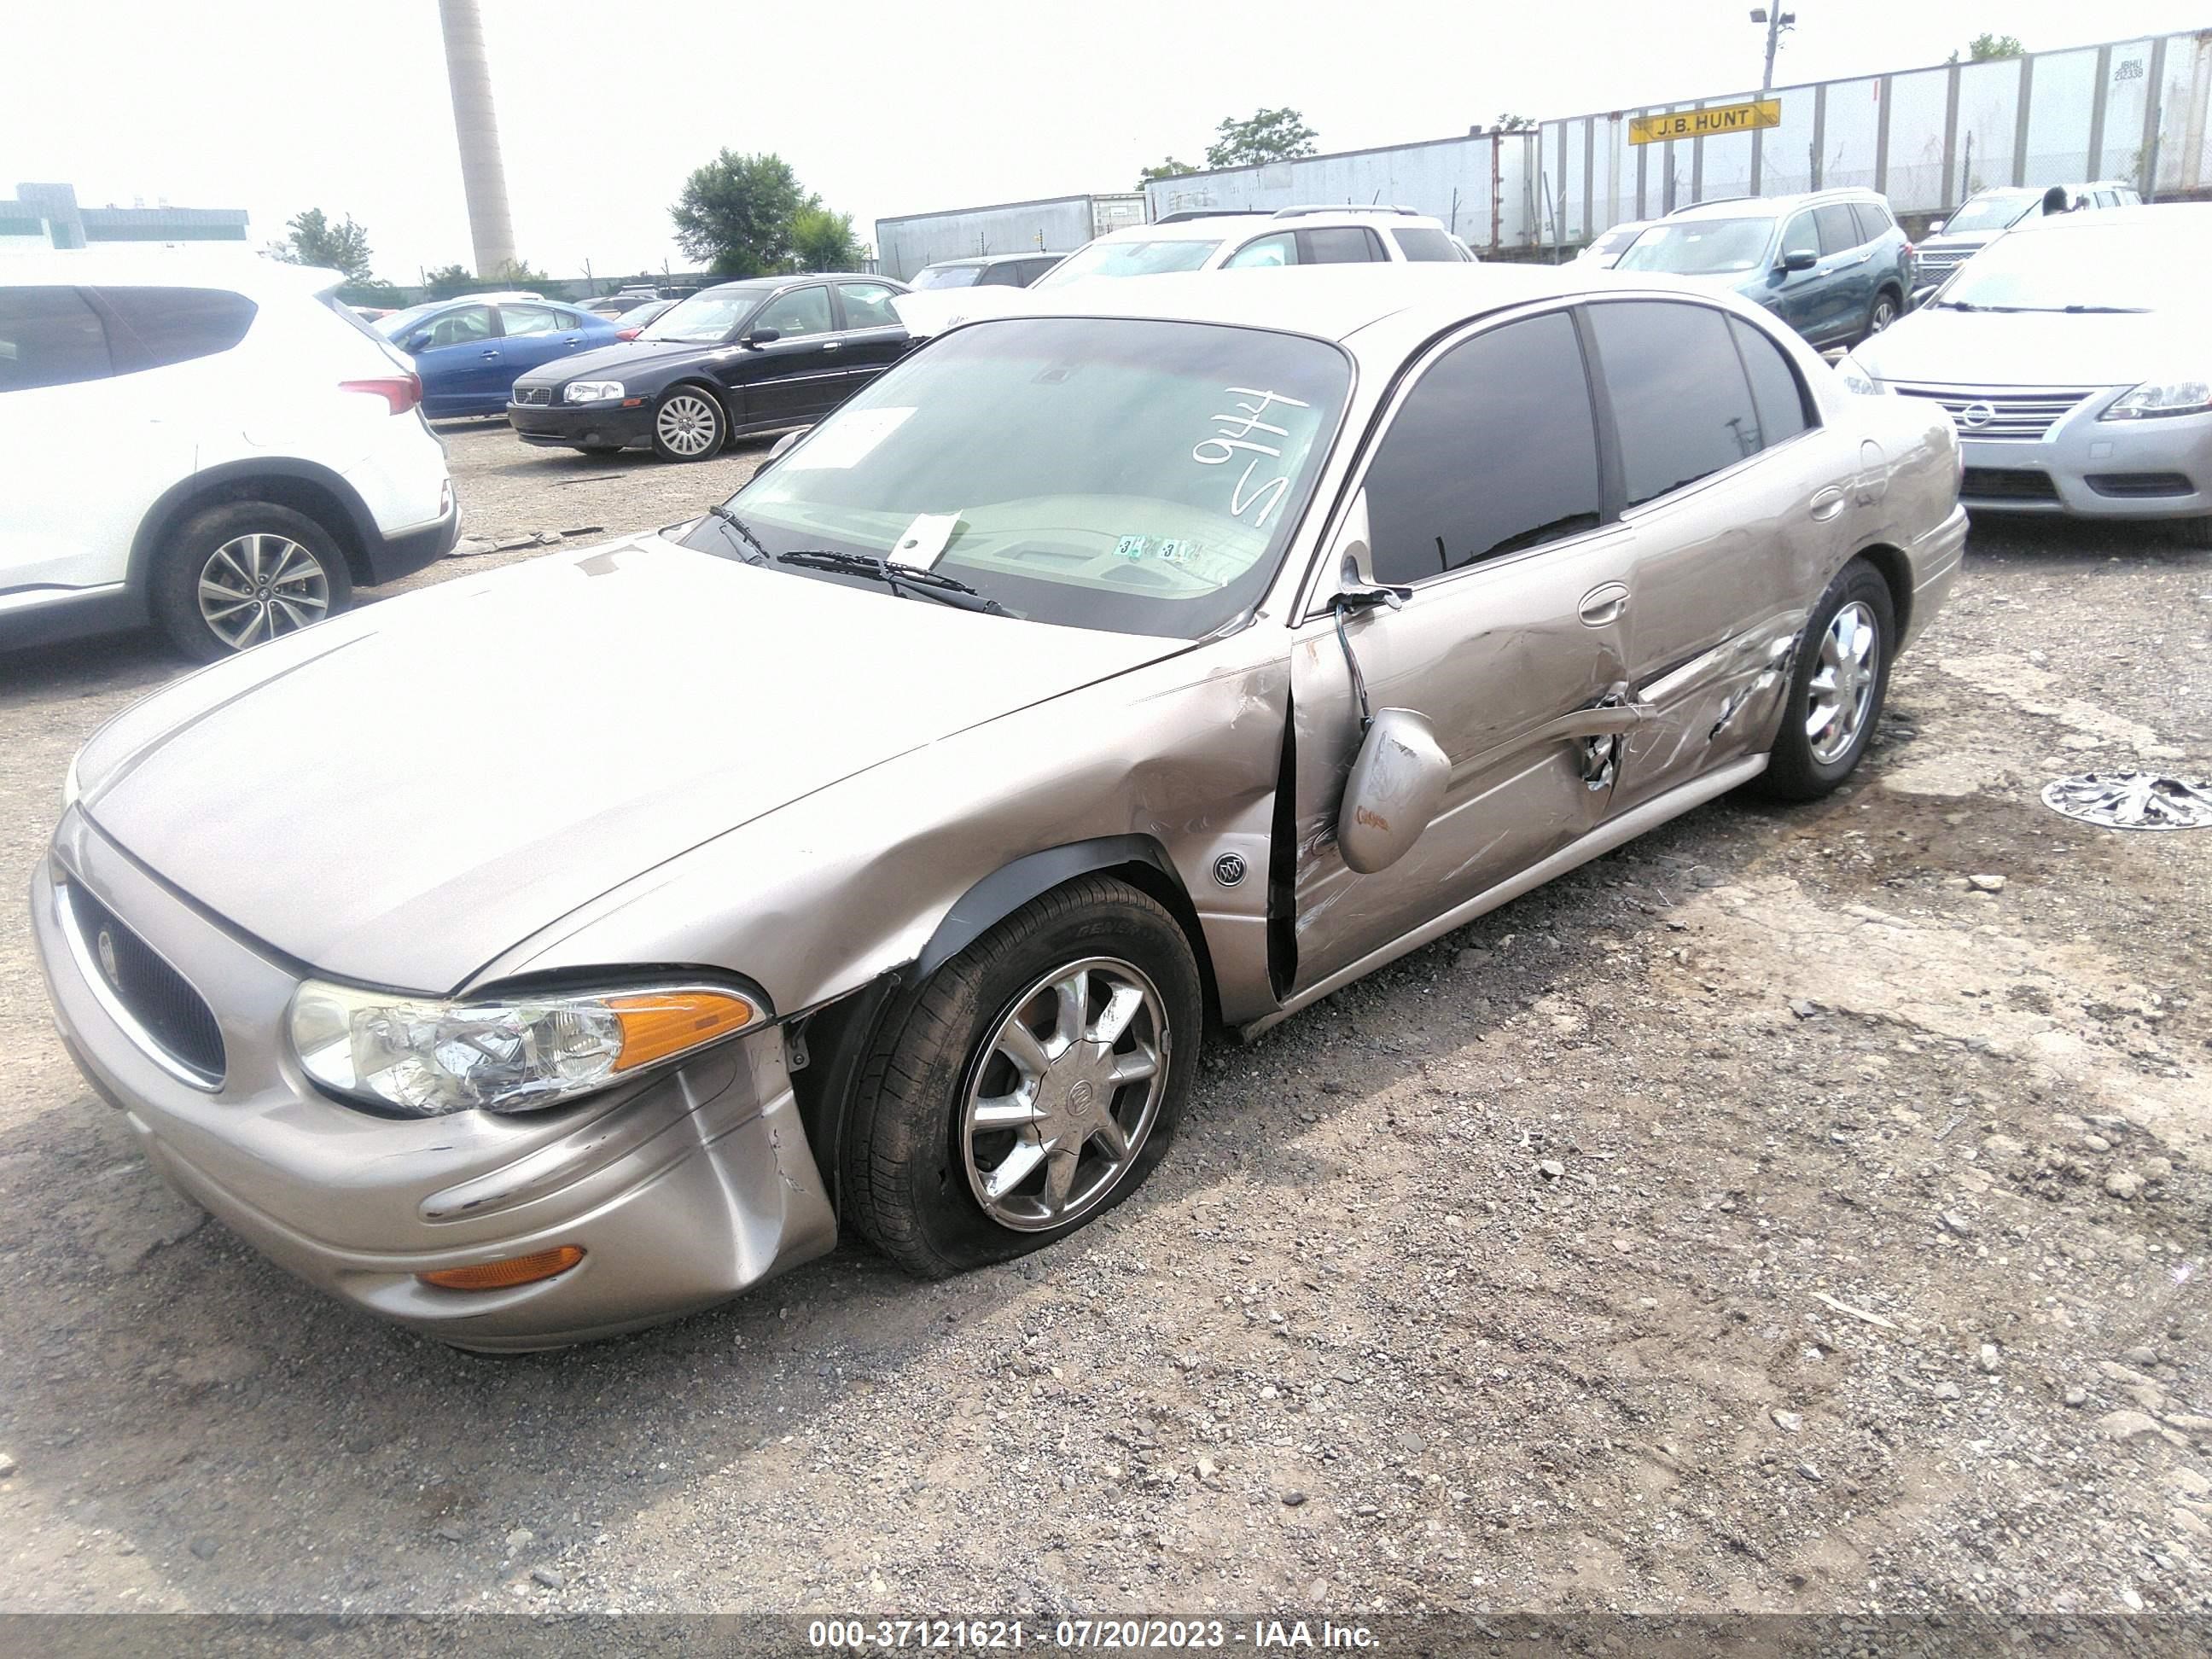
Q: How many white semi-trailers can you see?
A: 3